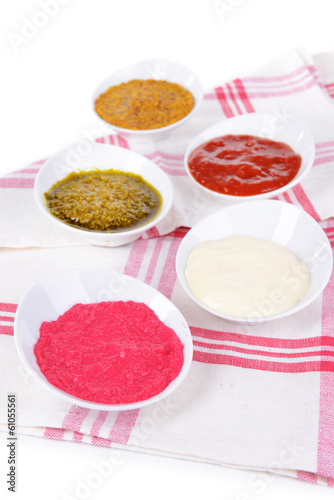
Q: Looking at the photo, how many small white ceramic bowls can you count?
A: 5